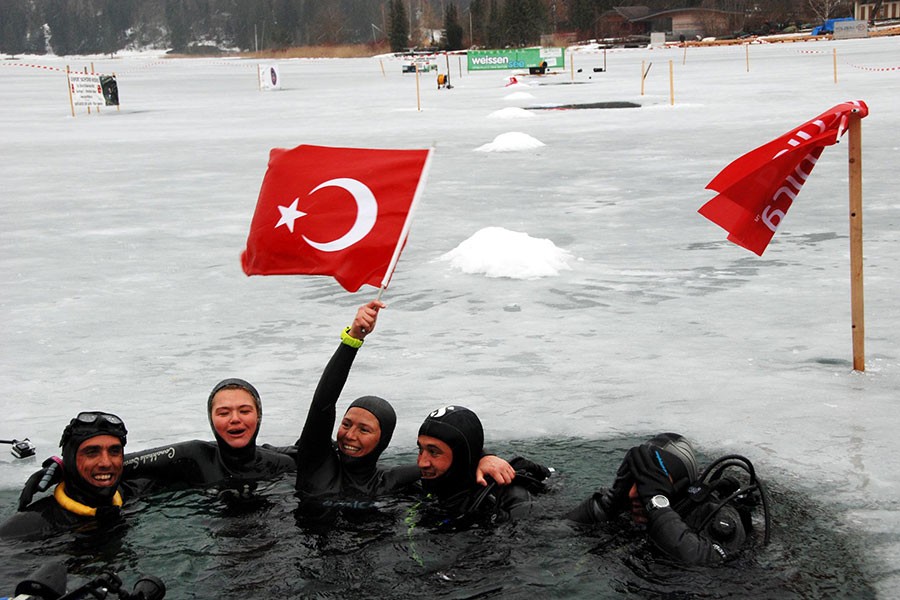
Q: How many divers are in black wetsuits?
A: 5